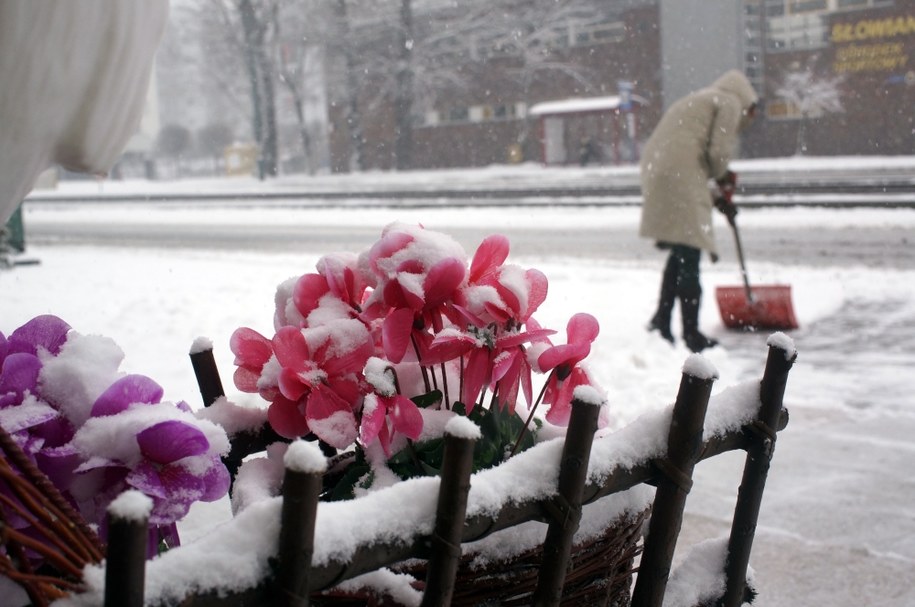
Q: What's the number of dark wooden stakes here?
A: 7